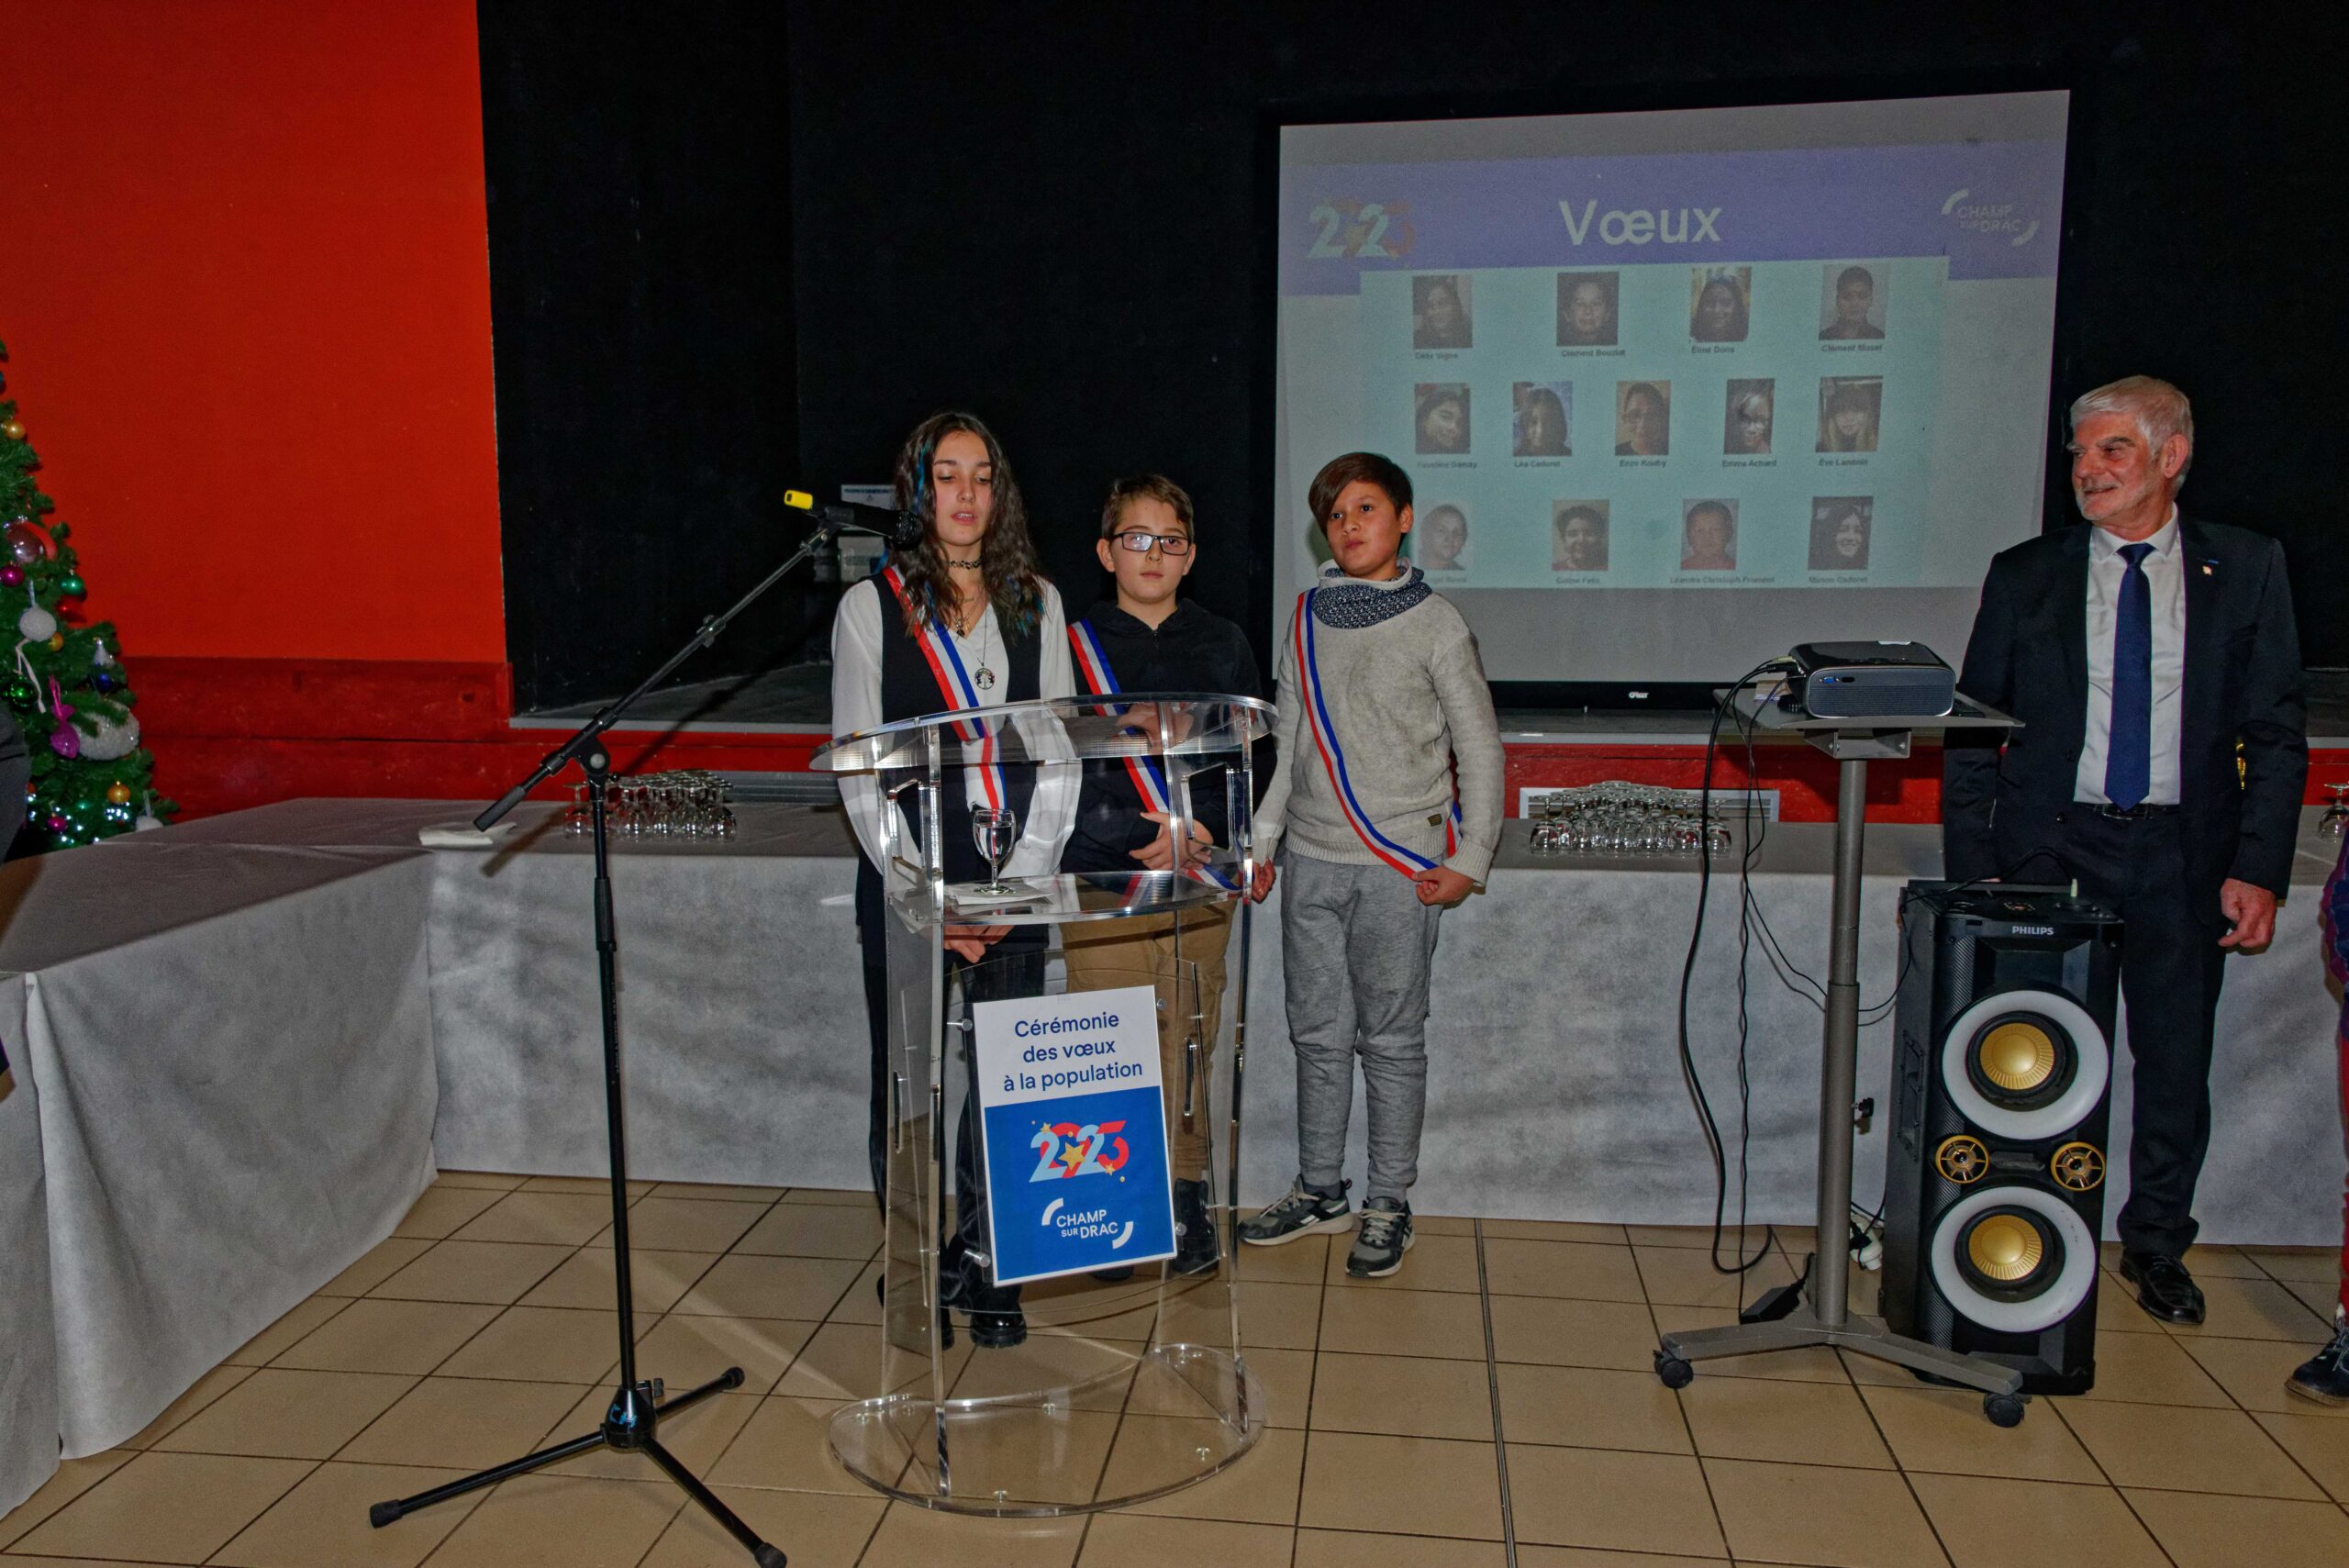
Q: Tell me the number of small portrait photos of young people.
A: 13